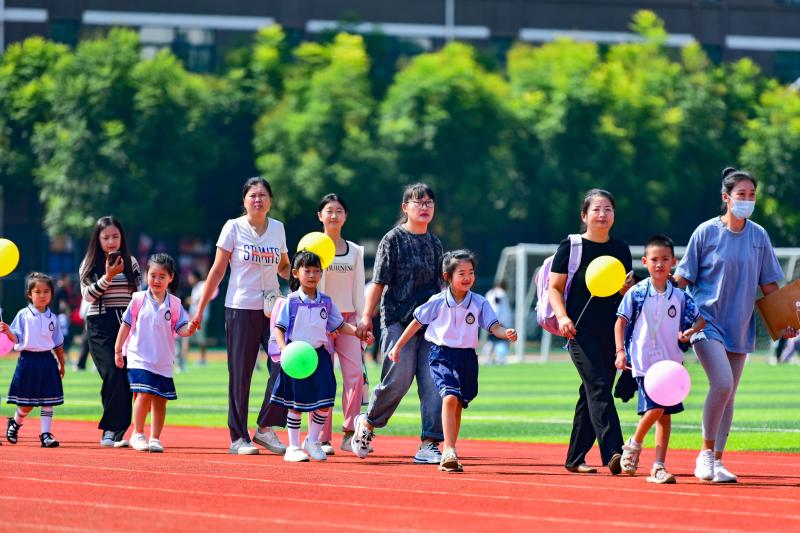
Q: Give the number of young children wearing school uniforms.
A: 5